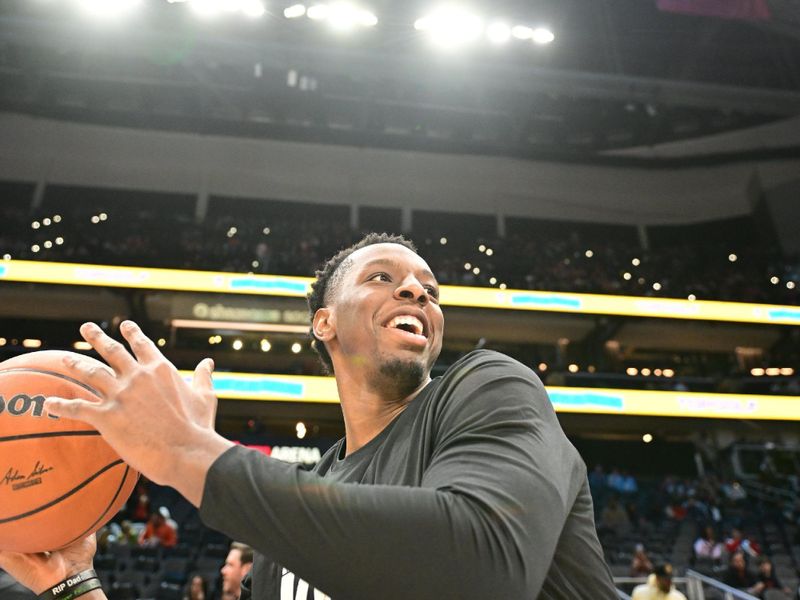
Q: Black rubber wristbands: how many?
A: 2